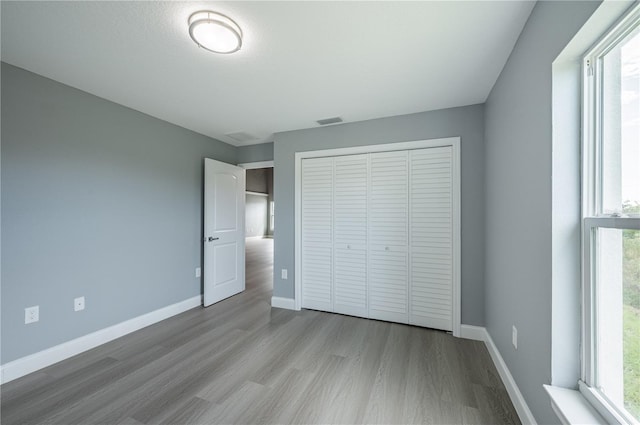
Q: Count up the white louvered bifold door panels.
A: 4